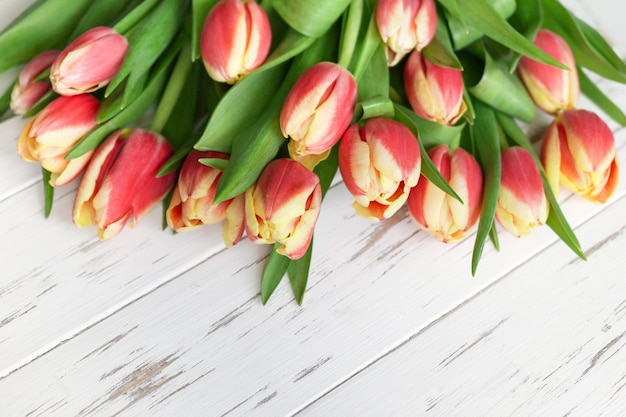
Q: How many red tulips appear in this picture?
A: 15